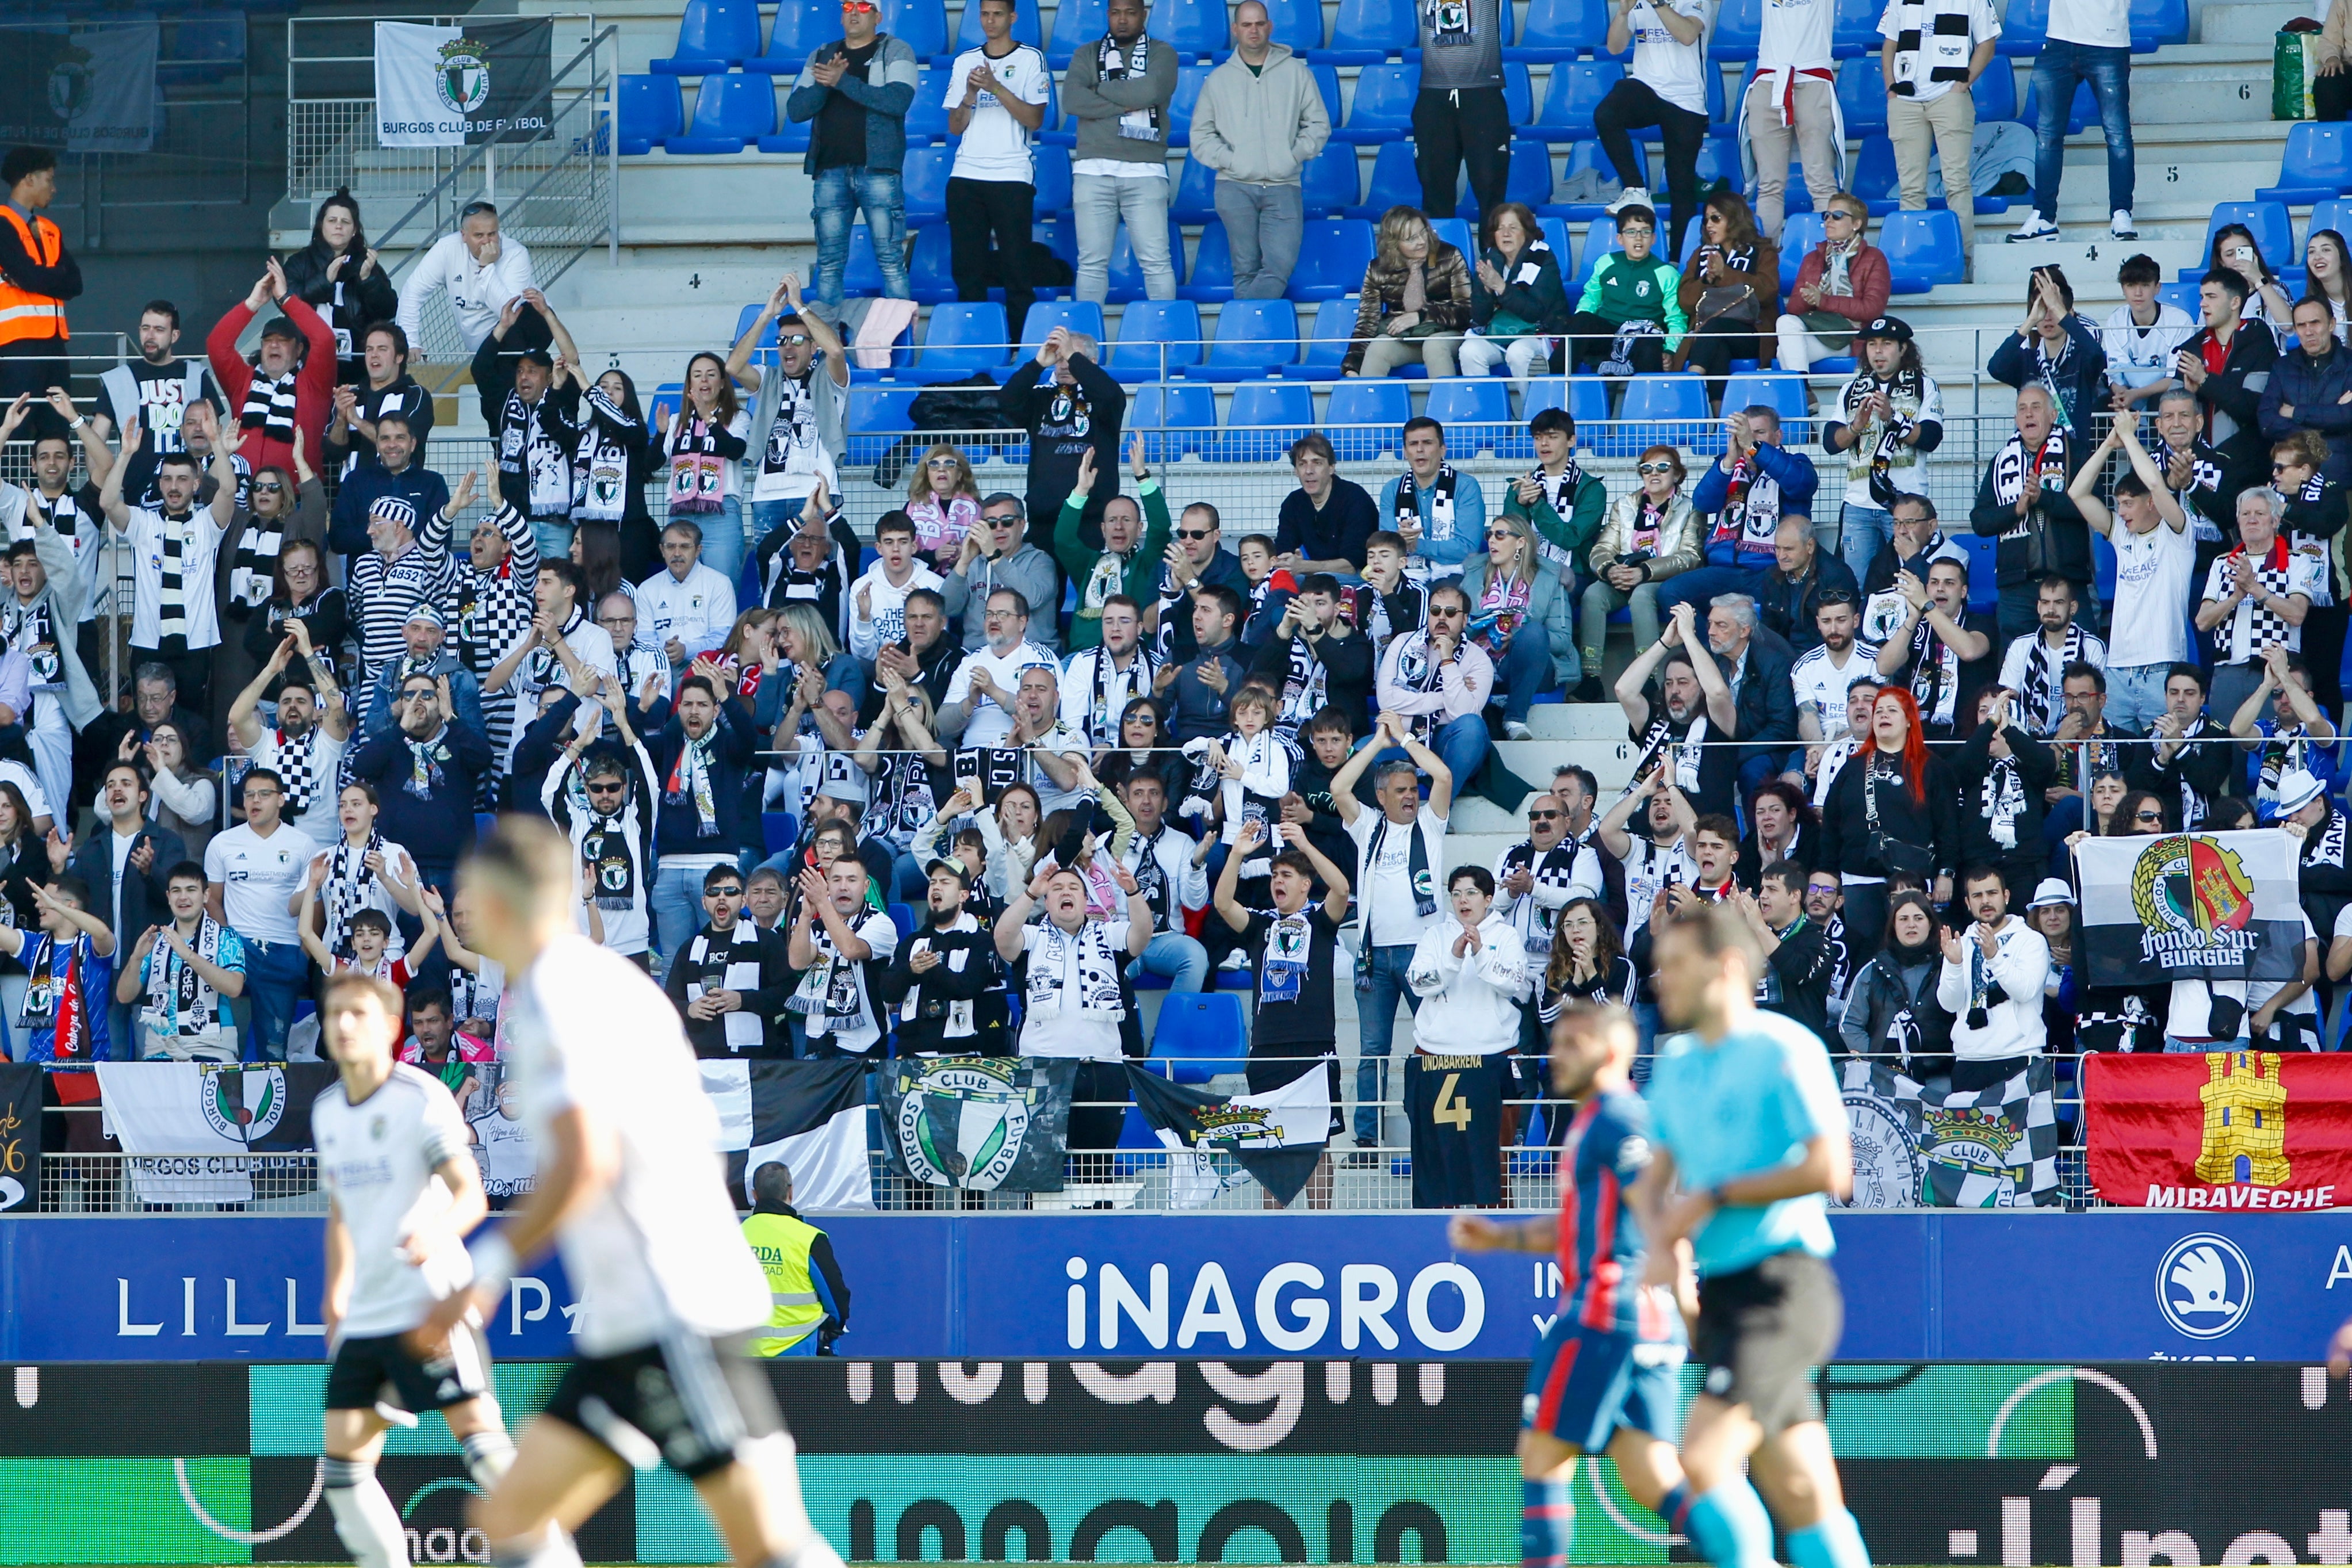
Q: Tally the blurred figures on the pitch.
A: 4